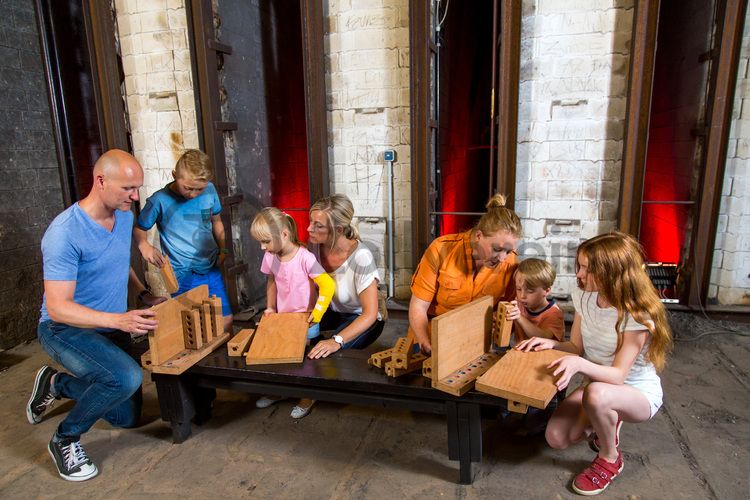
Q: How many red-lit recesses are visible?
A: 3